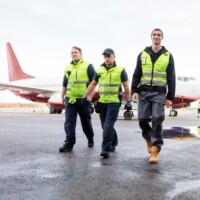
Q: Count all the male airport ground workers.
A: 3